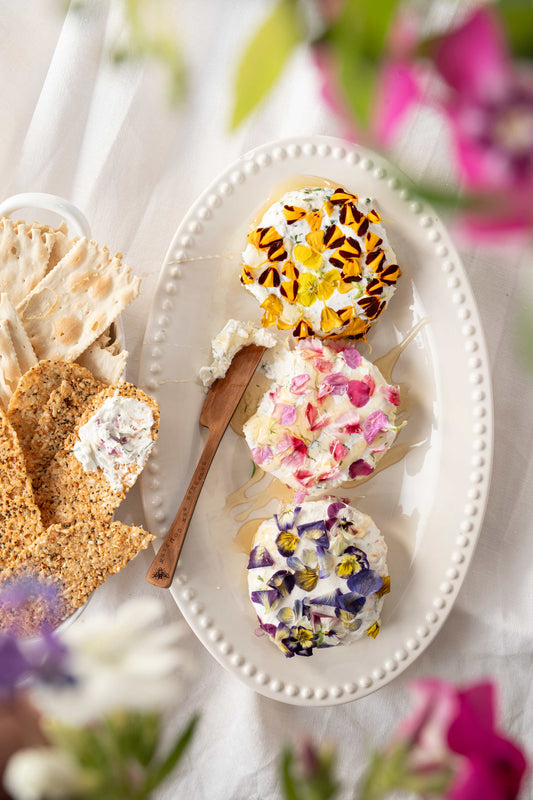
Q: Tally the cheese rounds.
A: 3